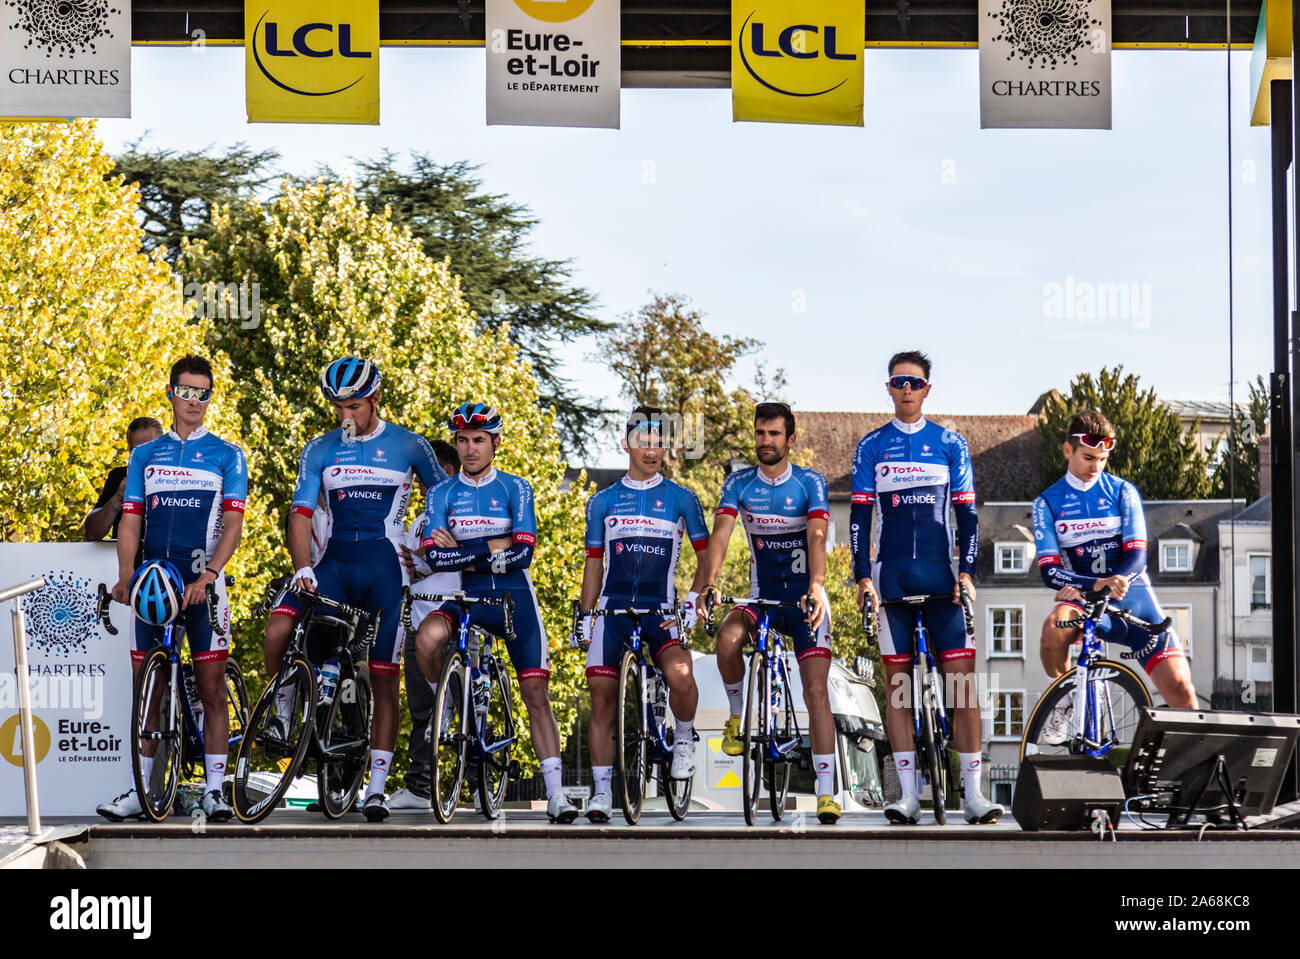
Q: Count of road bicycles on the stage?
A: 7